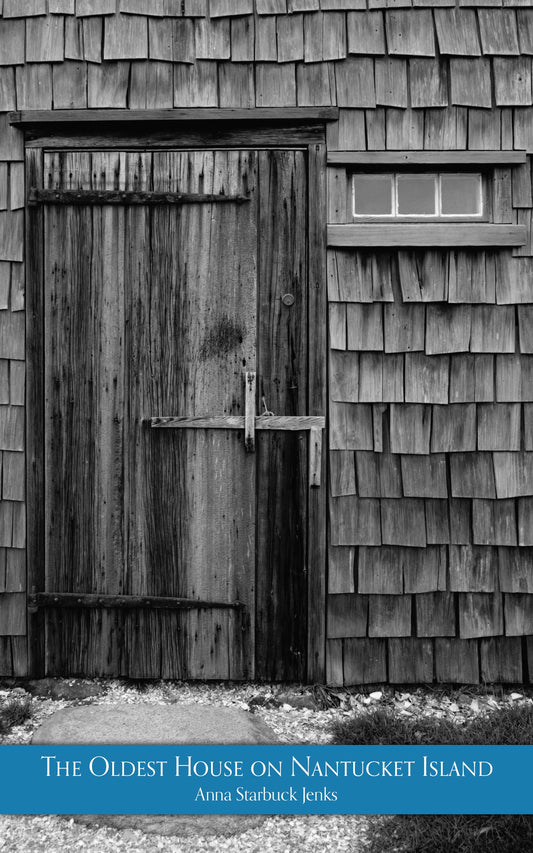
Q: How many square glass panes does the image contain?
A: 3